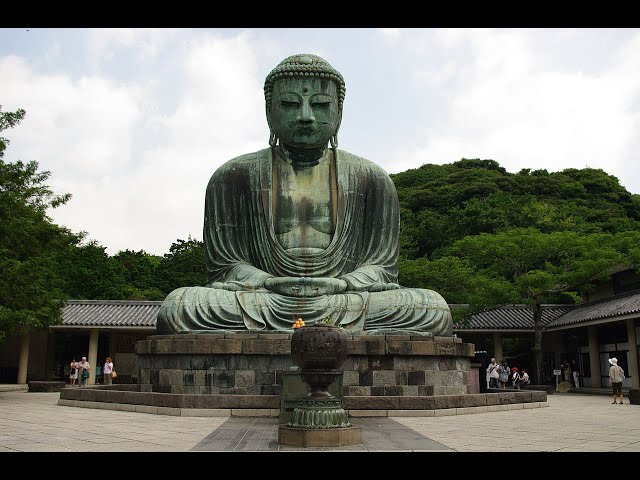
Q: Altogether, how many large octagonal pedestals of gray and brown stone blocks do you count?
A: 1